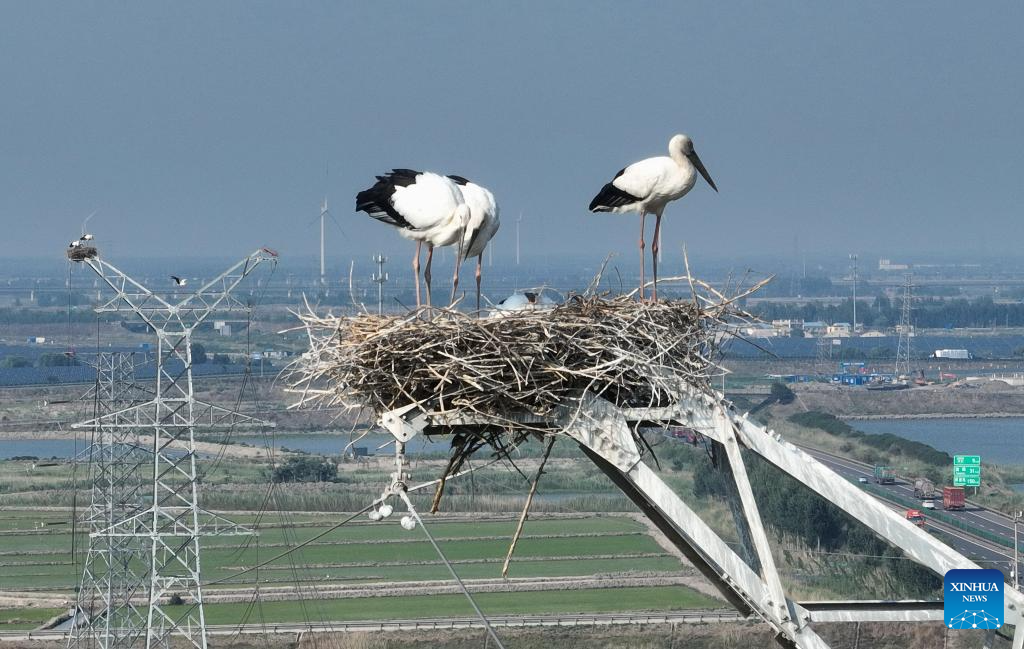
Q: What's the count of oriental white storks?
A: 6